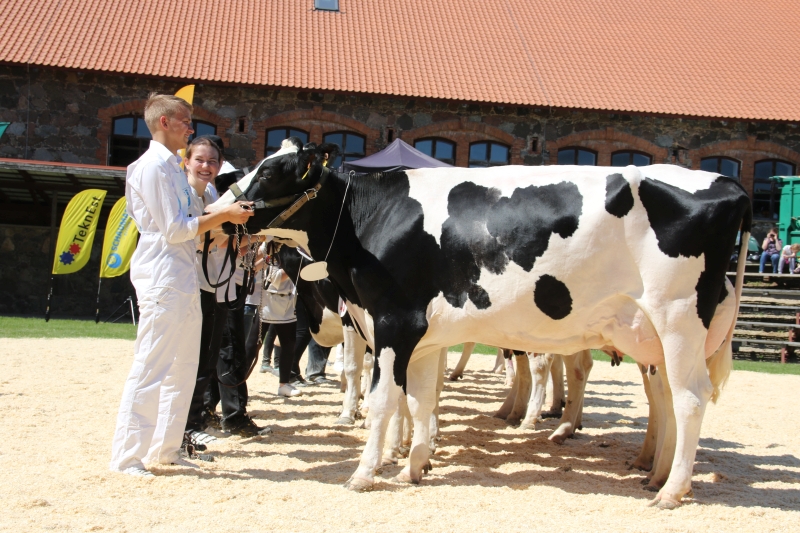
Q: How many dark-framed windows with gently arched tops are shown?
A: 10